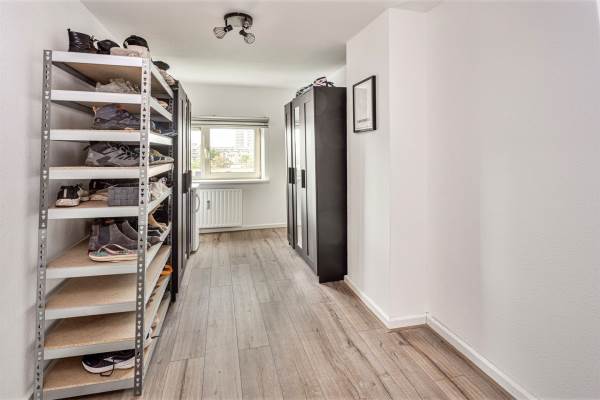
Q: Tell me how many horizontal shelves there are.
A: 9